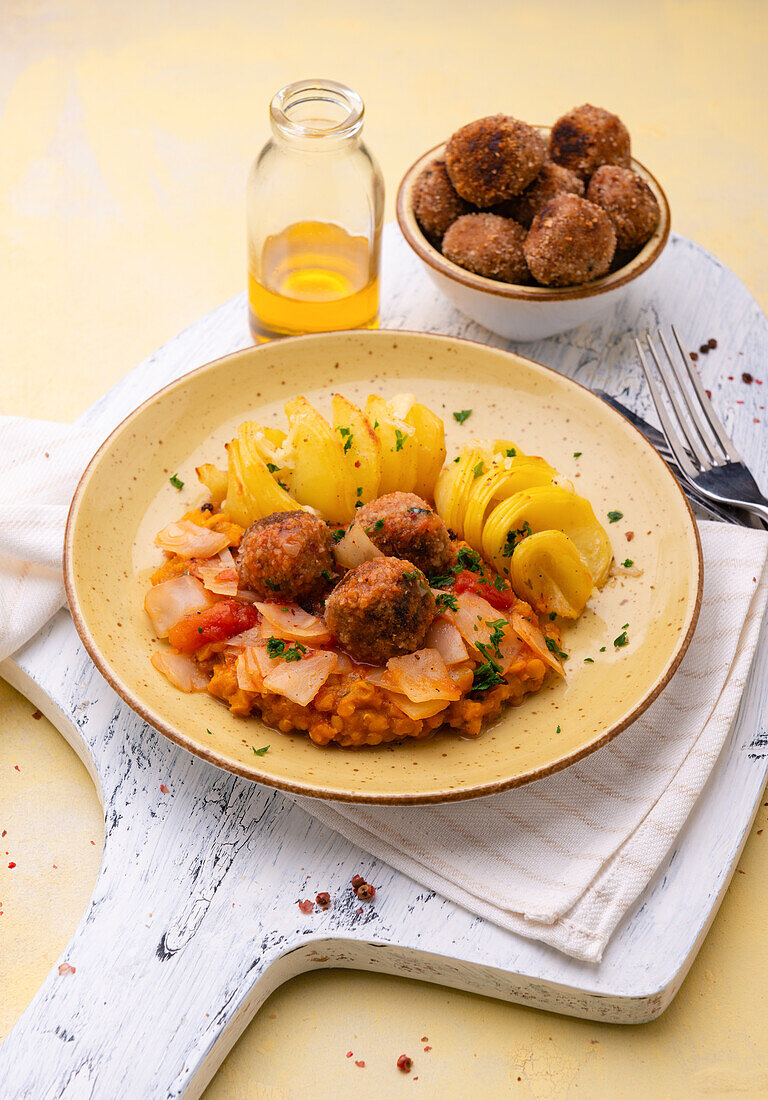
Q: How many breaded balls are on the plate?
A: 3